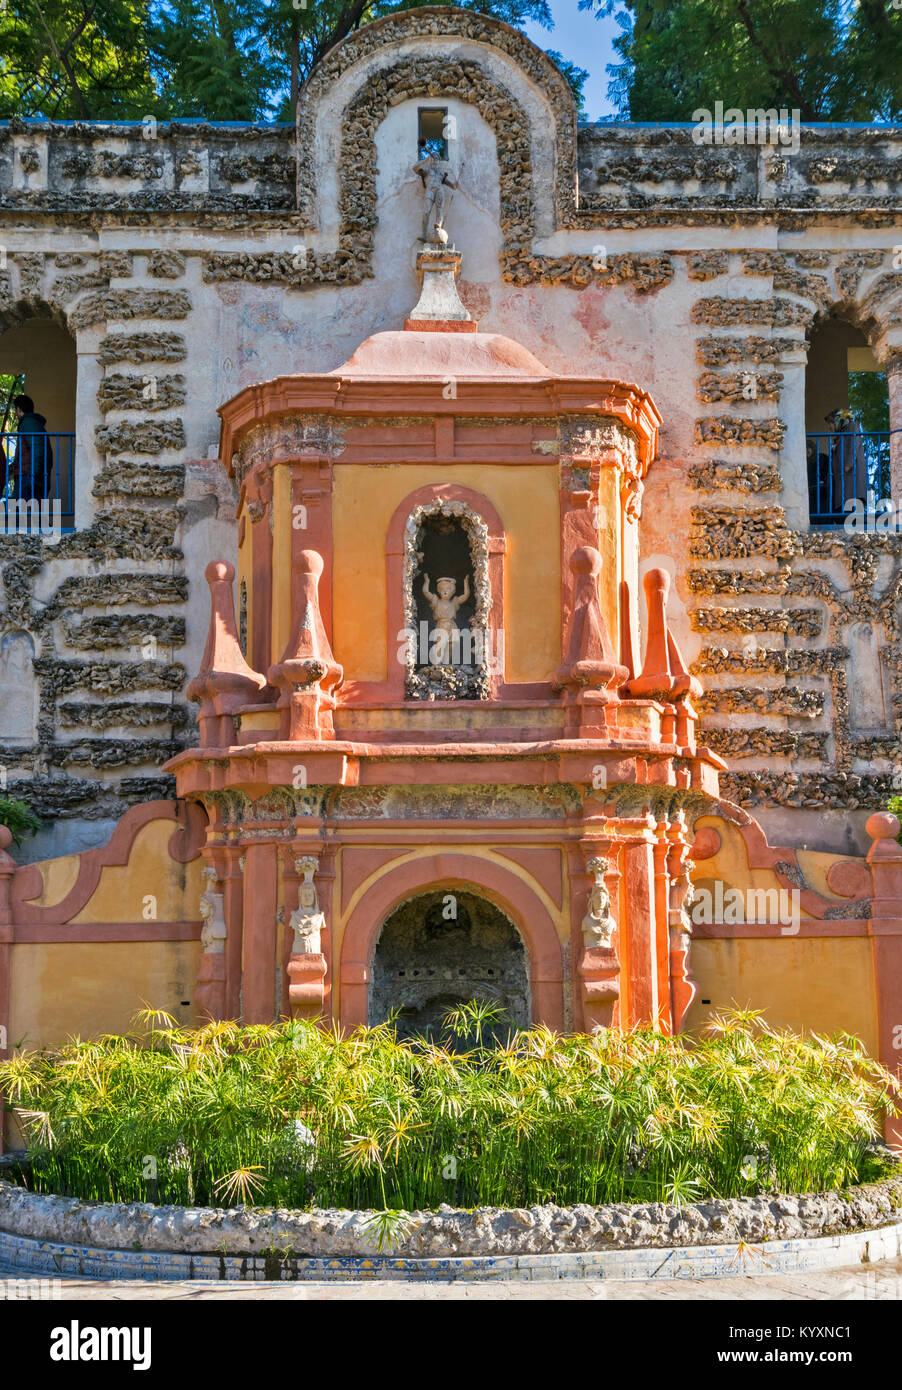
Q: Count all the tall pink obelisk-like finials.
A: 4